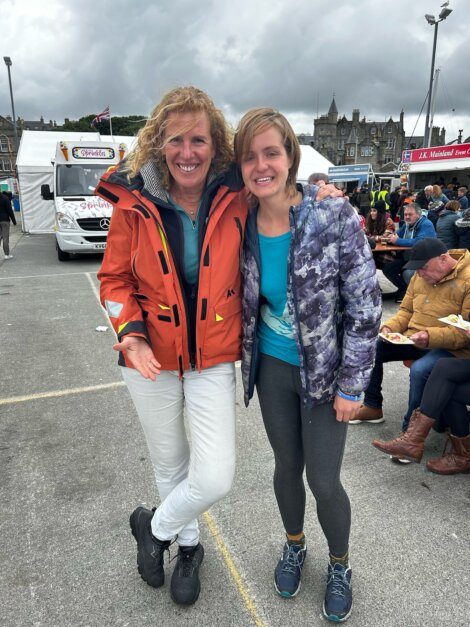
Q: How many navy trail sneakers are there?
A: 2